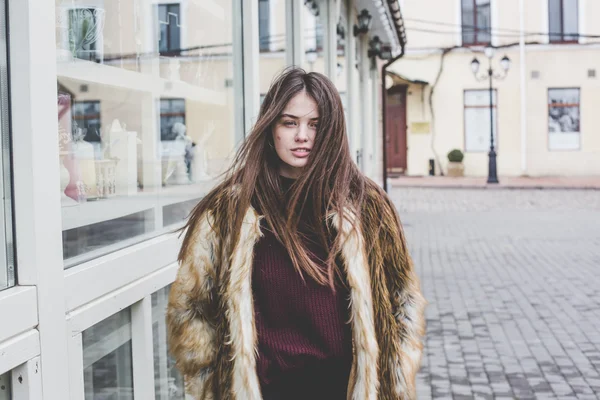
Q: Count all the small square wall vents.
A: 2